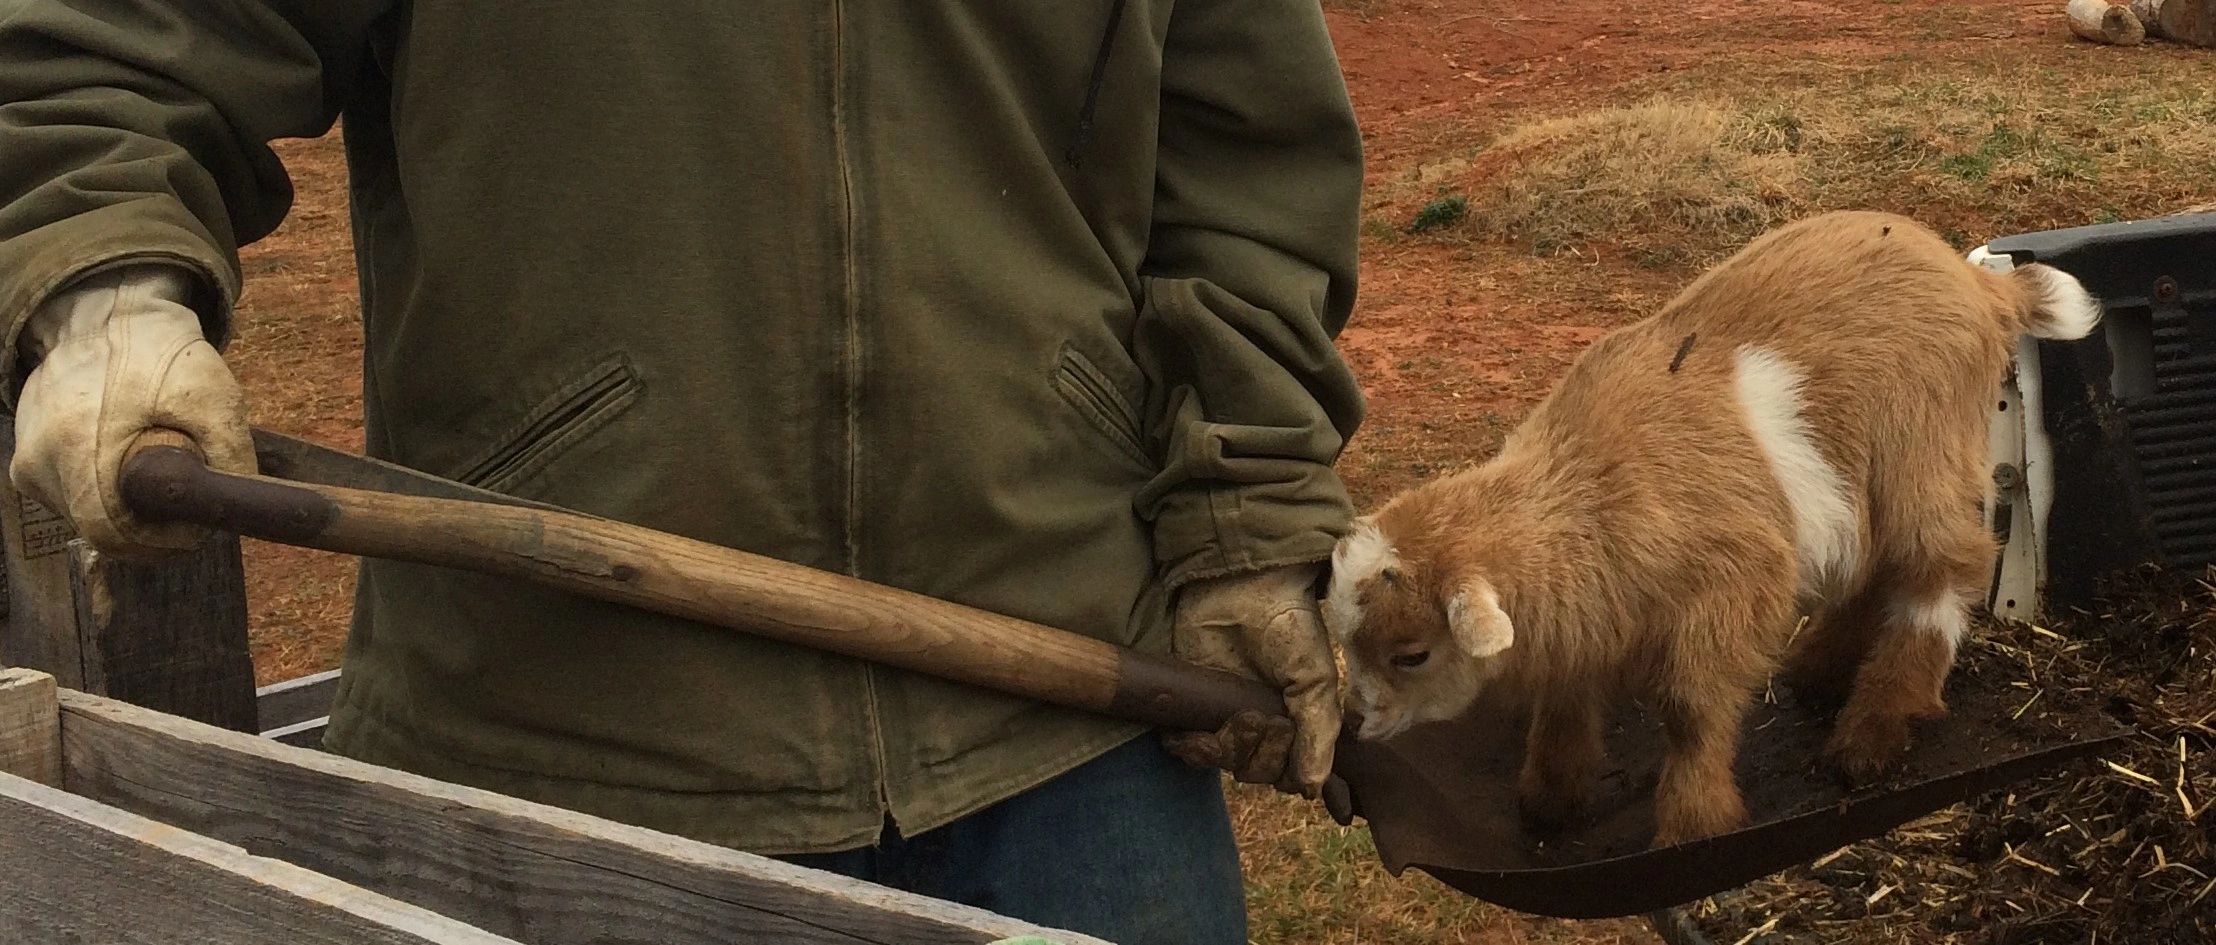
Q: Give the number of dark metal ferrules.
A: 2